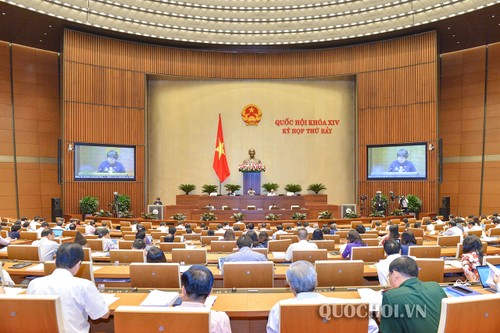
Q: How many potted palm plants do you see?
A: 6